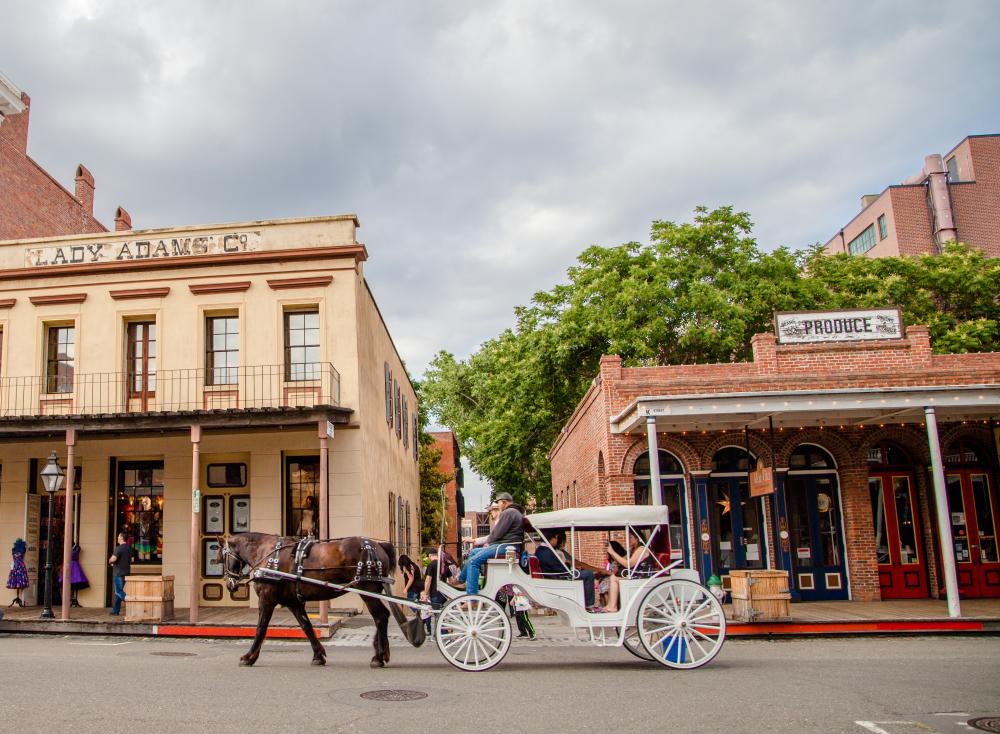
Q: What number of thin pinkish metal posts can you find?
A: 3